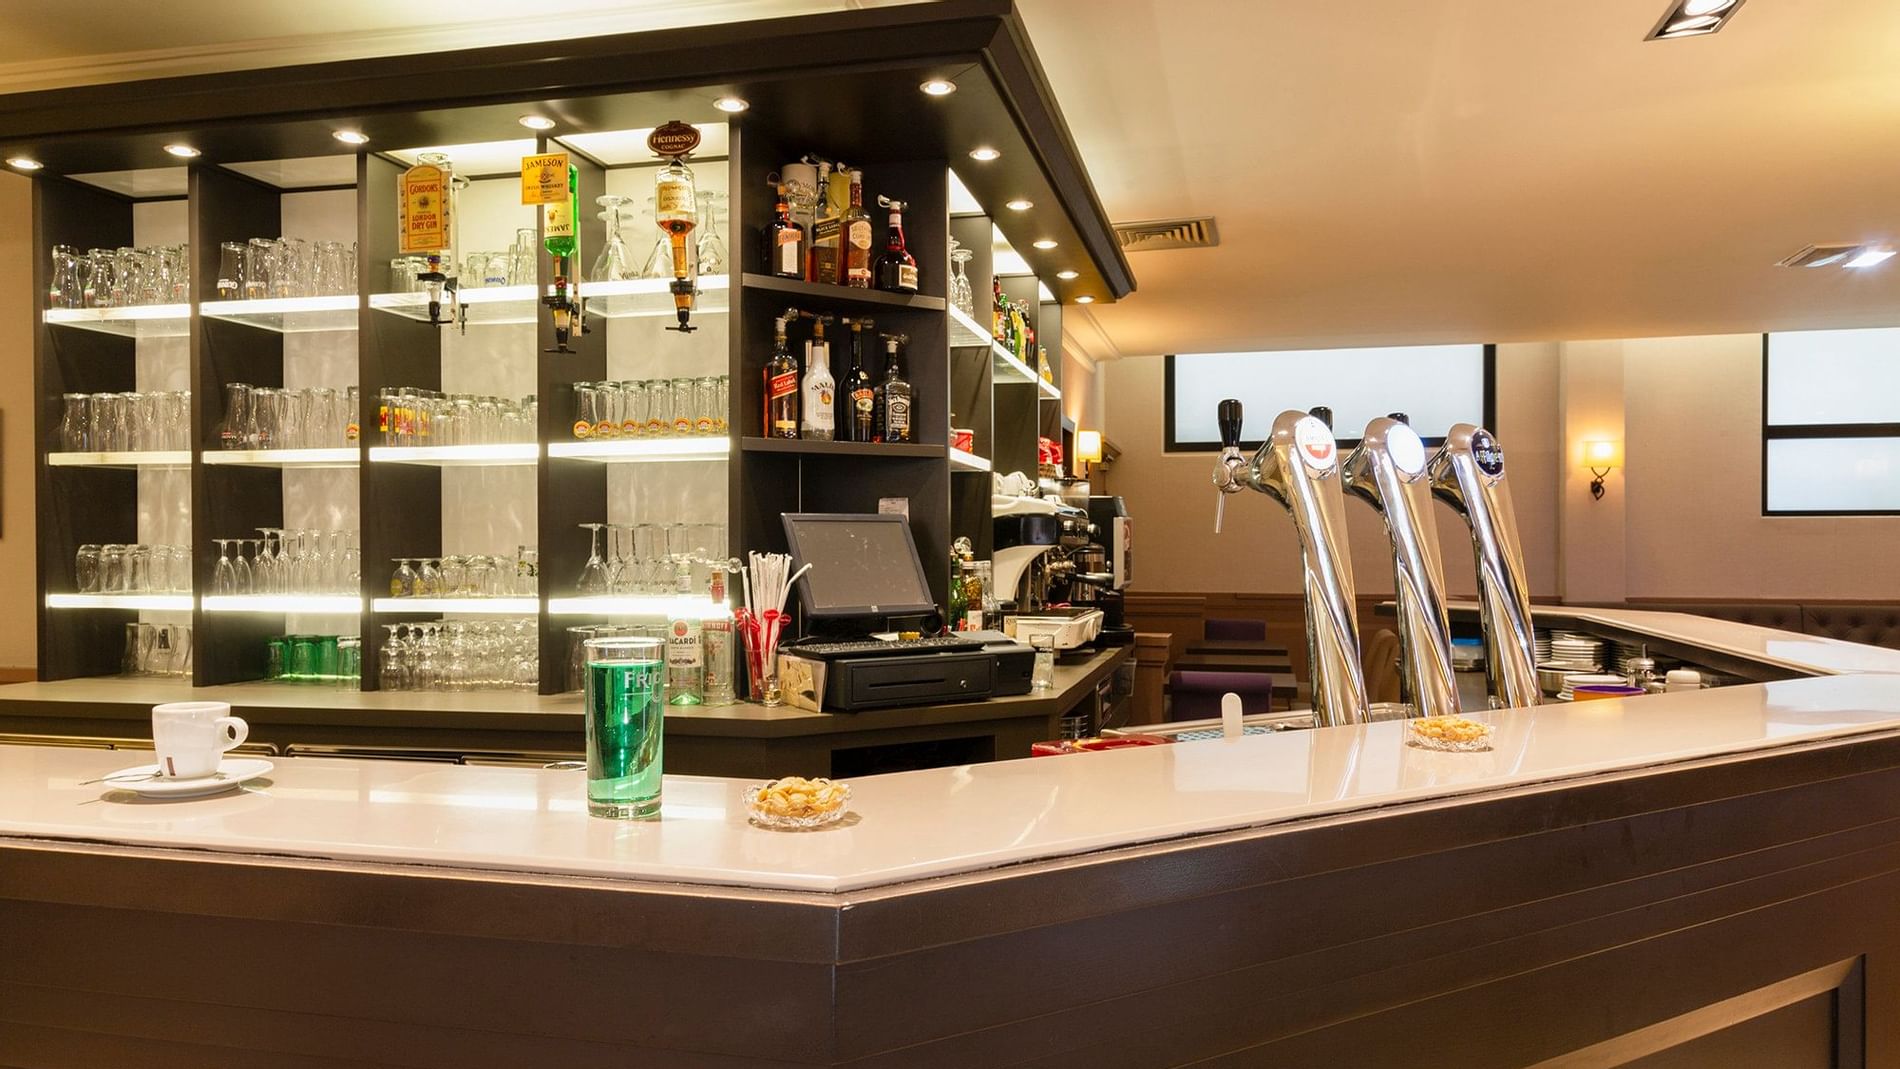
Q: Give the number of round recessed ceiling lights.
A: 11